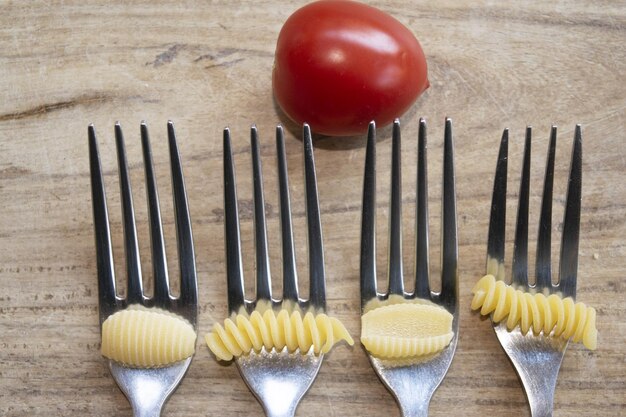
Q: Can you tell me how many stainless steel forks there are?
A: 4